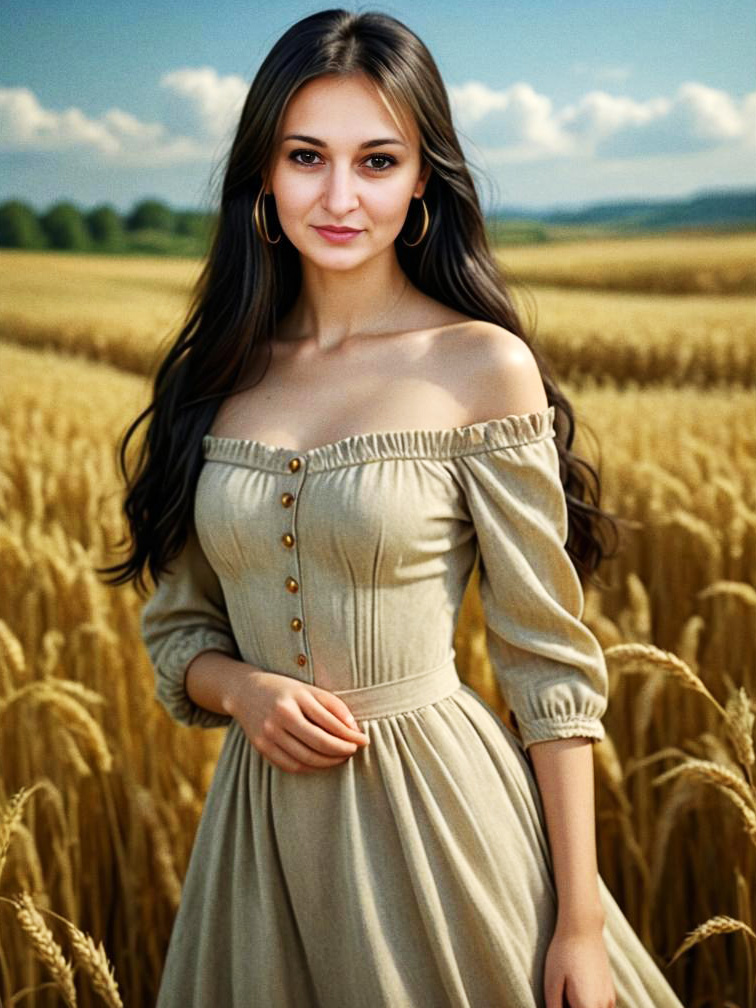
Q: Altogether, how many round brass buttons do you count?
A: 6